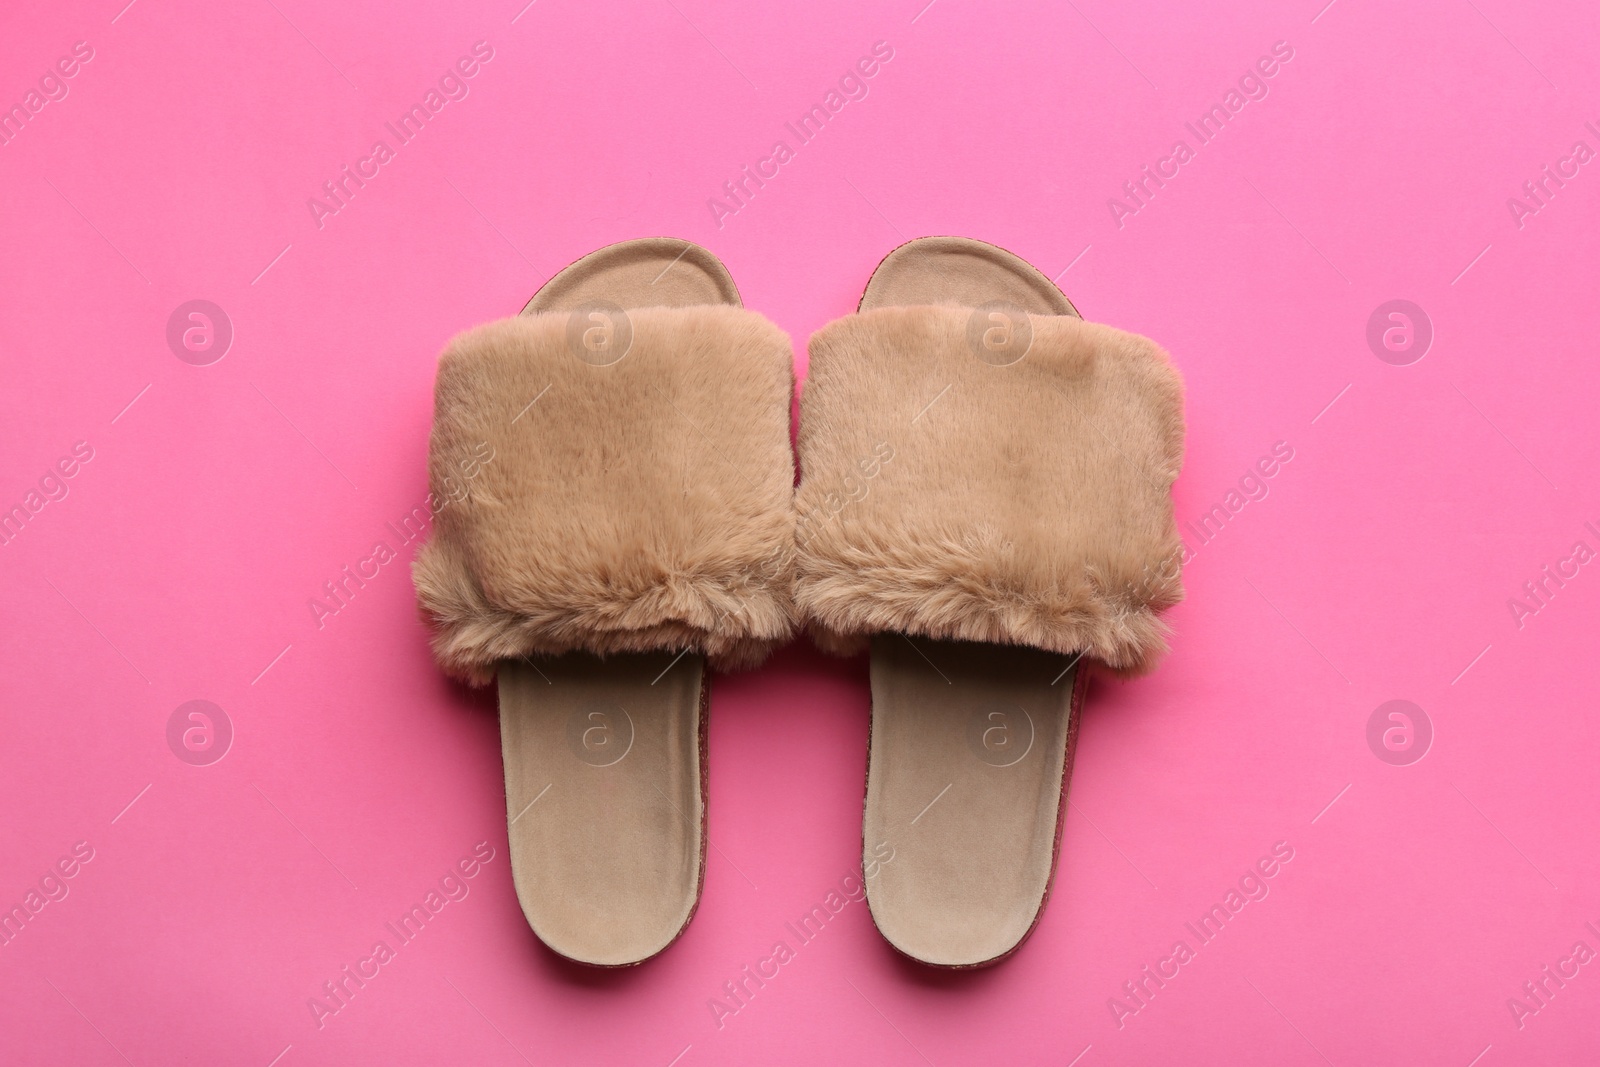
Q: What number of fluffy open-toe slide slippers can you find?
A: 2